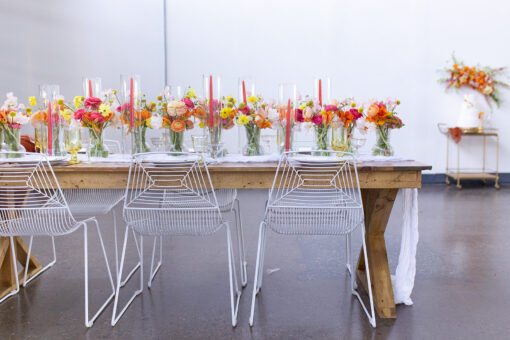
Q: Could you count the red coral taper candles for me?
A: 7